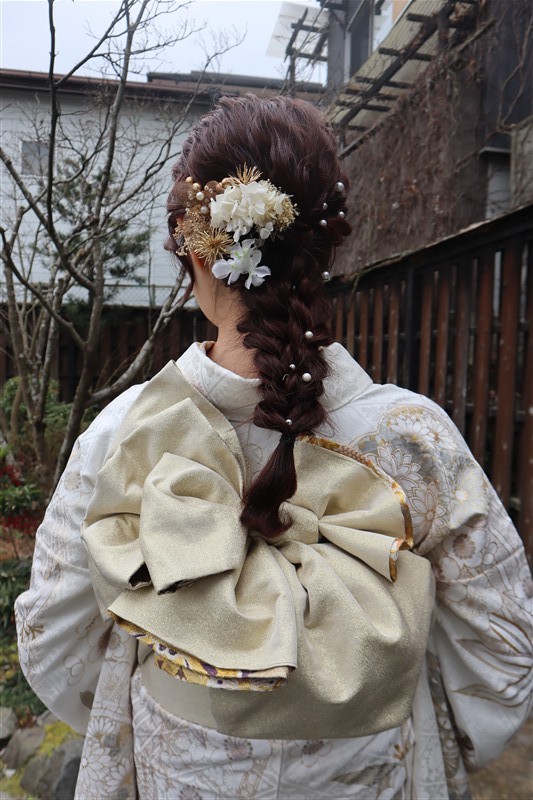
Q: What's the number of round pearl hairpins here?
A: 9